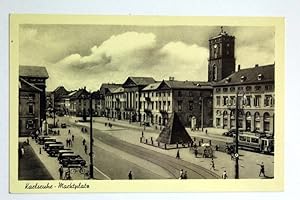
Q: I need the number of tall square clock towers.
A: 1